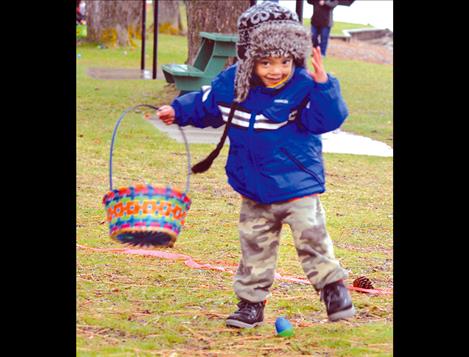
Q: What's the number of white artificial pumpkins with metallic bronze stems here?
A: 0